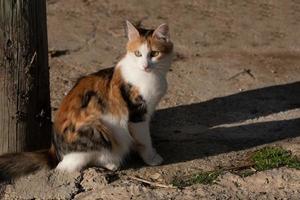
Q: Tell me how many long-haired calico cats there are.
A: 1